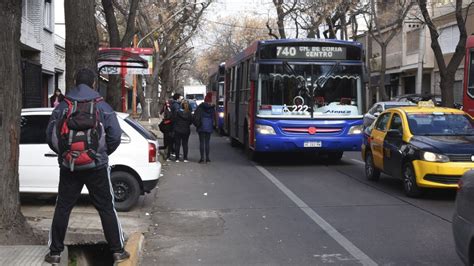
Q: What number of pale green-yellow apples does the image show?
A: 0